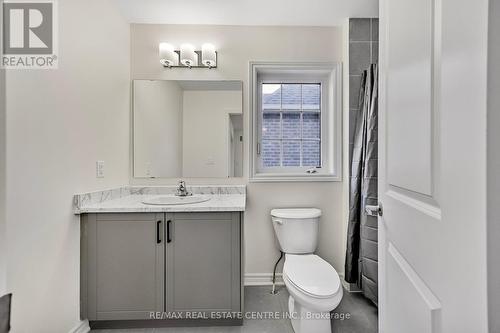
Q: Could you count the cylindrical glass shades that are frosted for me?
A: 3